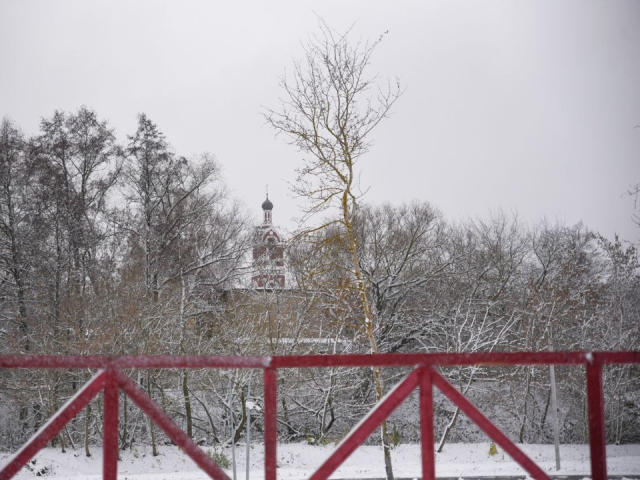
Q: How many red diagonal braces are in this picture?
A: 4